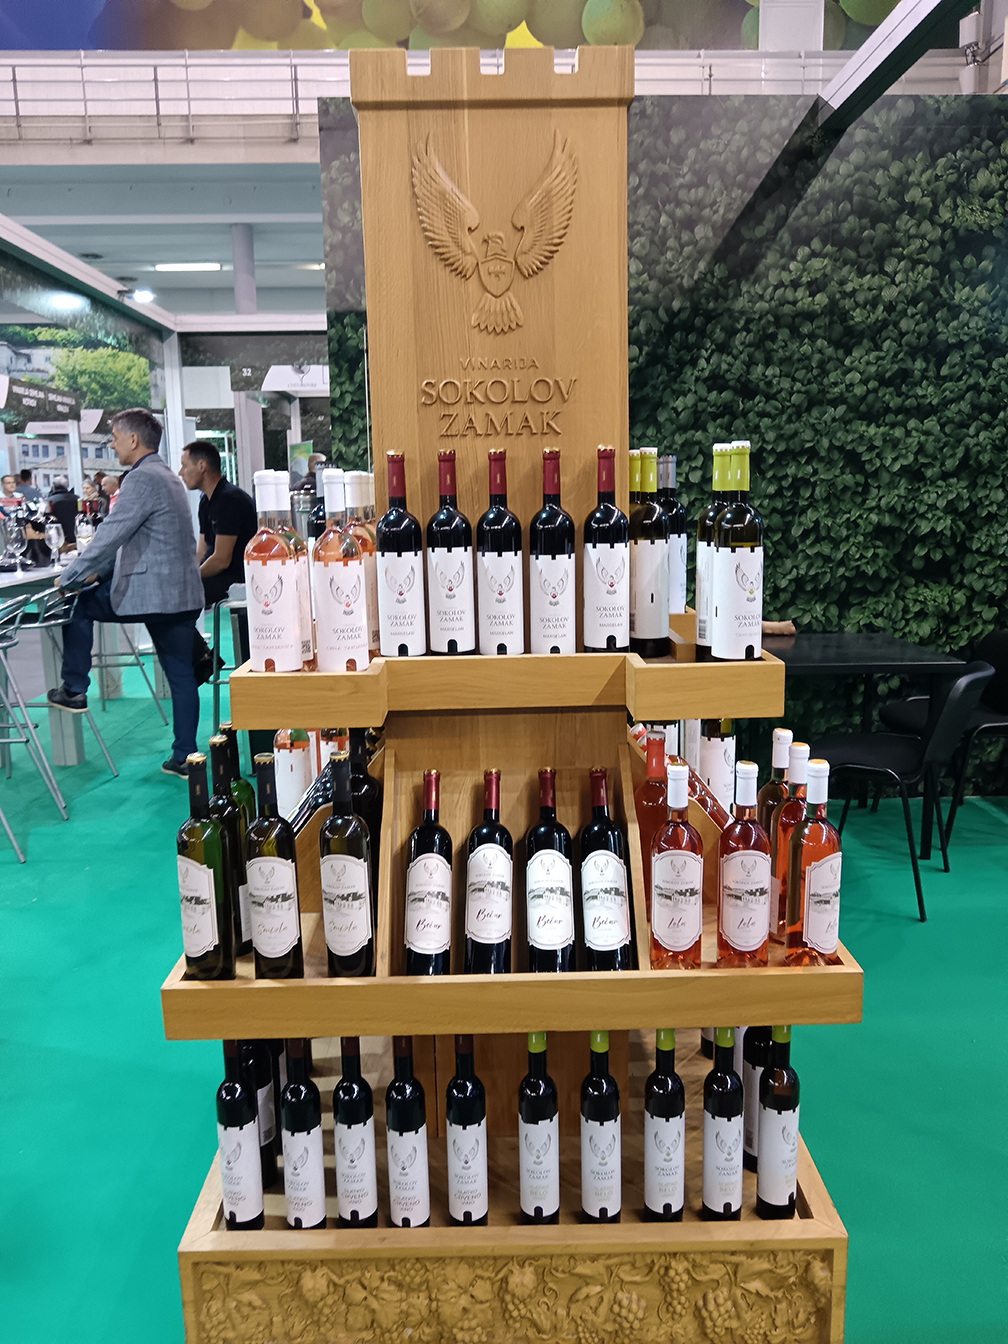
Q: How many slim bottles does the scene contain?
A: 10